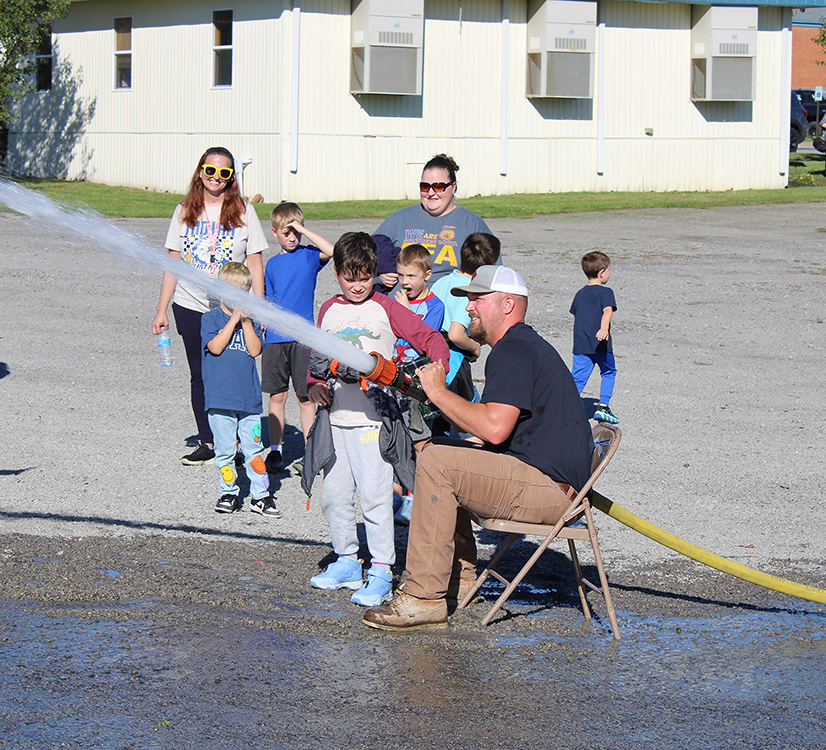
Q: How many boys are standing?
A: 6